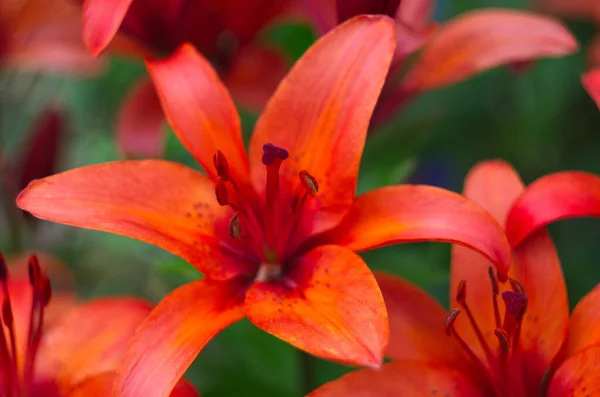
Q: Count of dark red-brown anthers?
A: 13